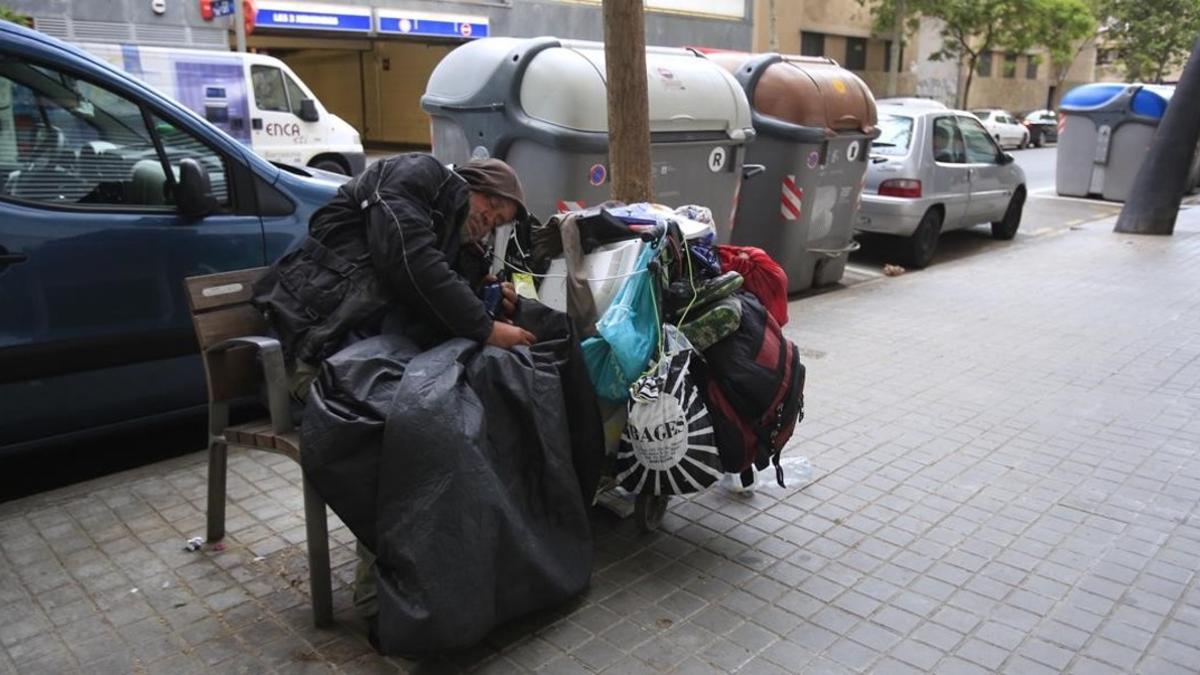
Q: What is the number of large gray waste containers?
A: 3